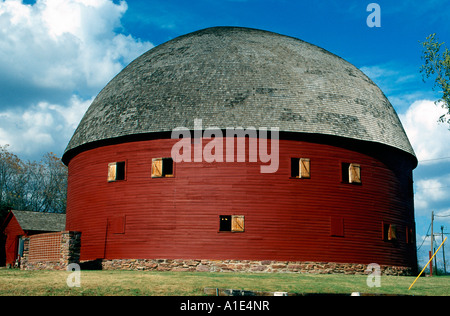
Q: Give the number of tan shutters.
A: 6